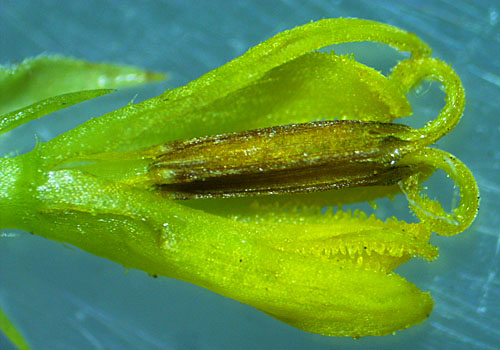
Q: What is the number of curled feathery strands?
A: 2